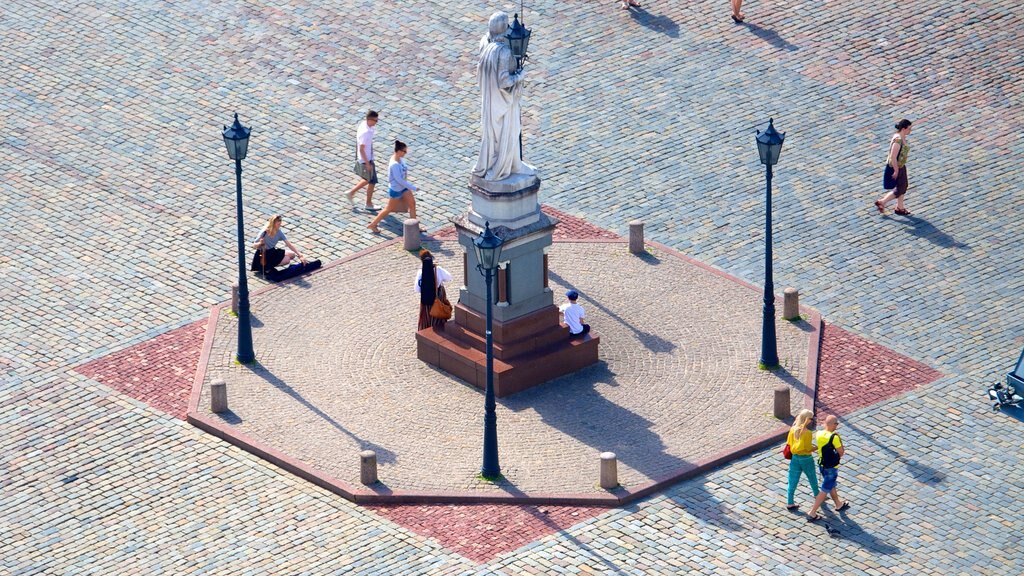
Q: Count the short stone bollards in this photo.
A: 8